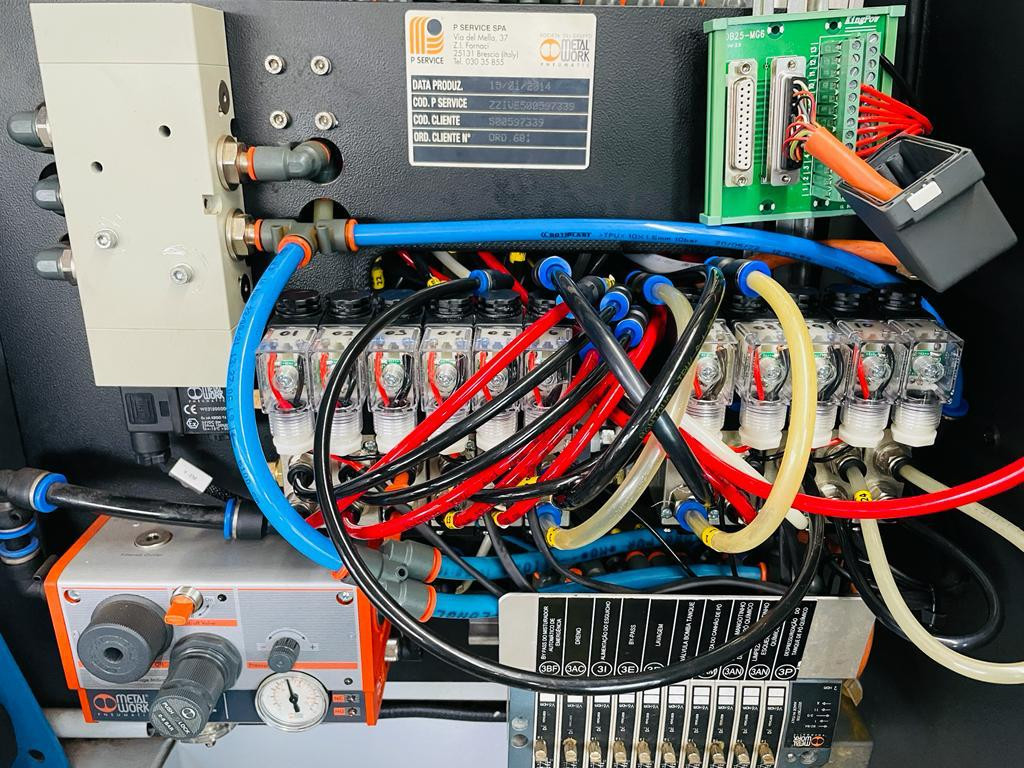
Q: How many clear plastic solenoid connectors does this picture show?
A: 11